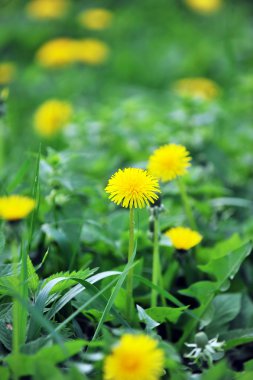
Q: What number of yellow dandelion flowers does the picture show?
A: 13